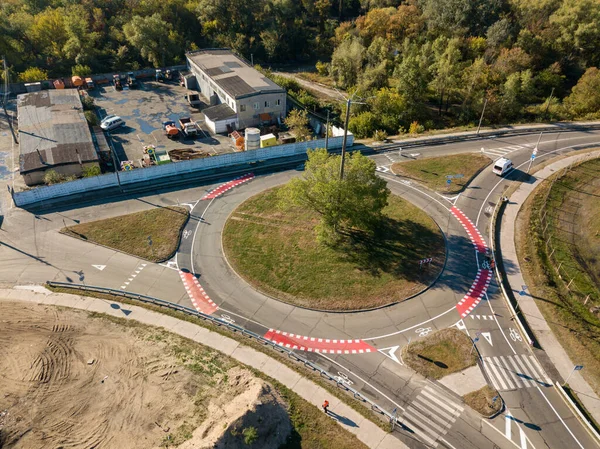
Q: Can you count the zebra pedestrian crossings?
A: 2